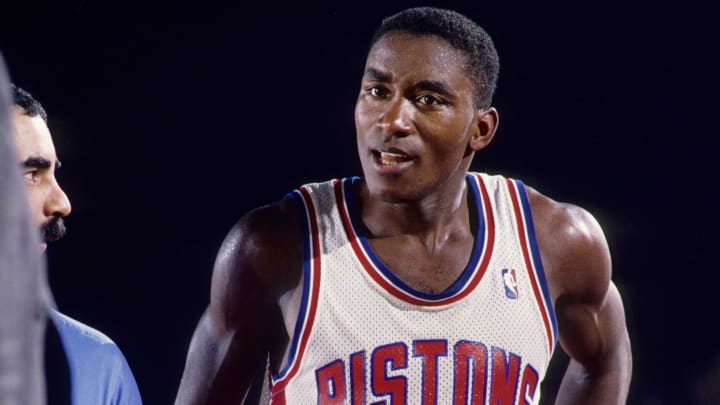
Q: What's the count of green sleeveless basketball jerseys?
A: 0